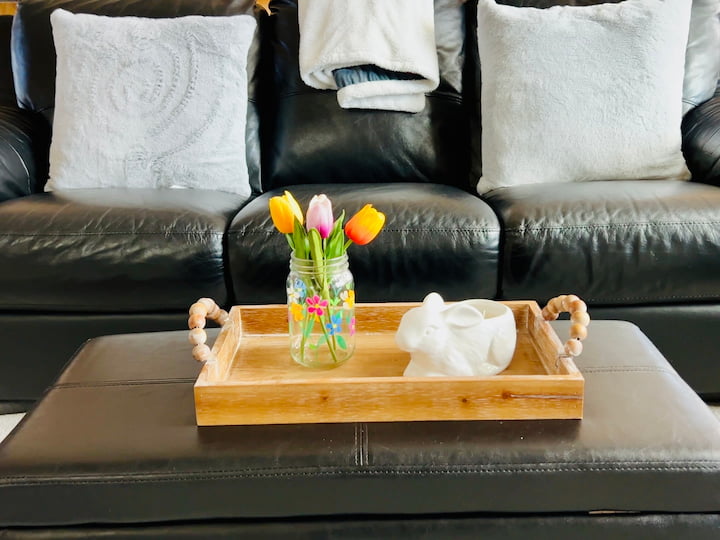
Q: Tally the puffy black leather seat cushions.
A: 3